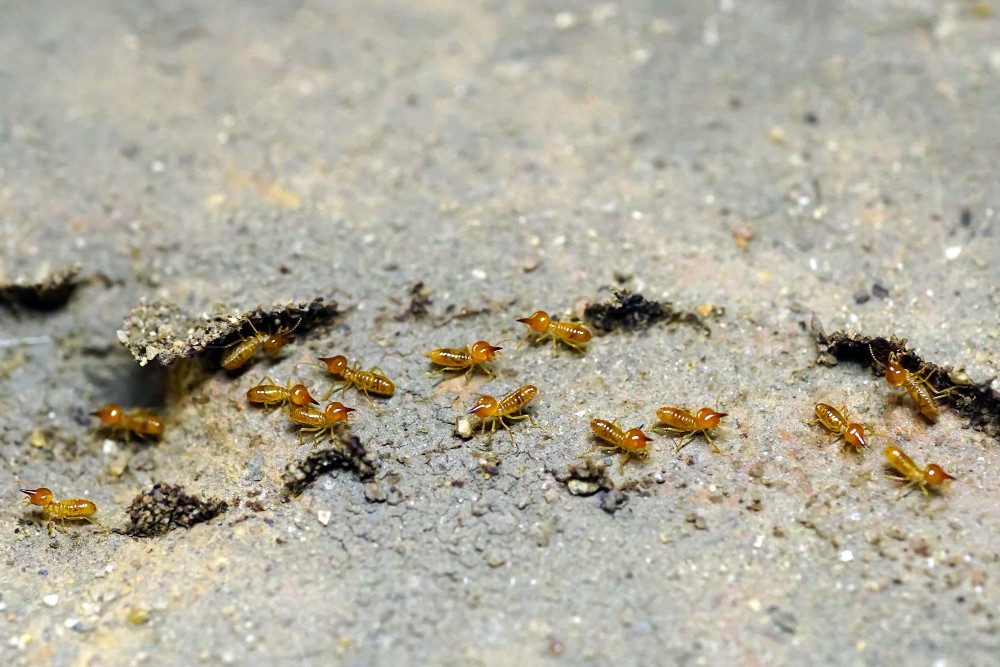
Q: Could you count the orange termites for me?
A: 14